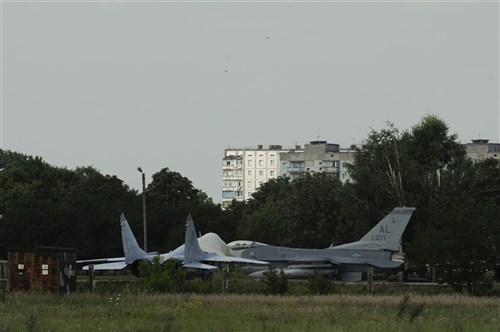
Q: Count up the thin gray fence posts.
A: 3